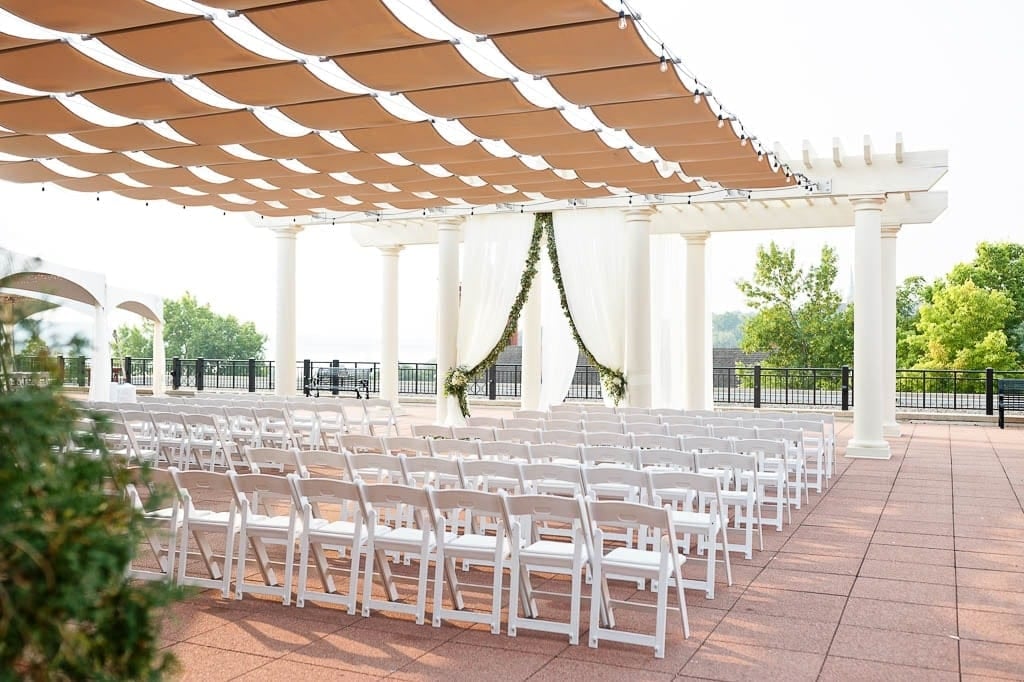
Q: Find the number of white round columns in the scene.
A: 8